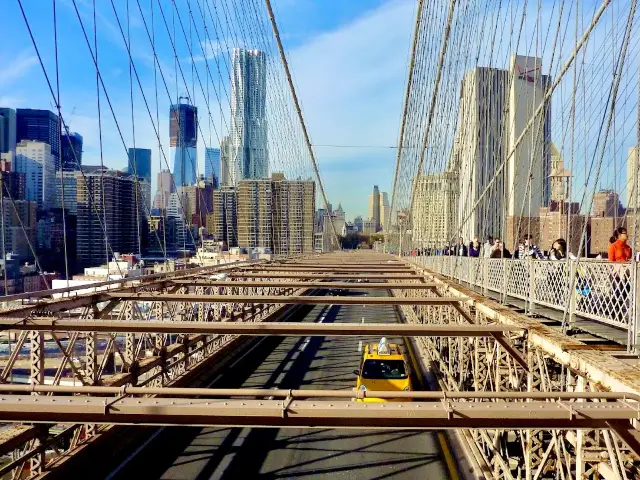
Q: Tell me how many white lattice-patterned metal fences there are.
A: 1